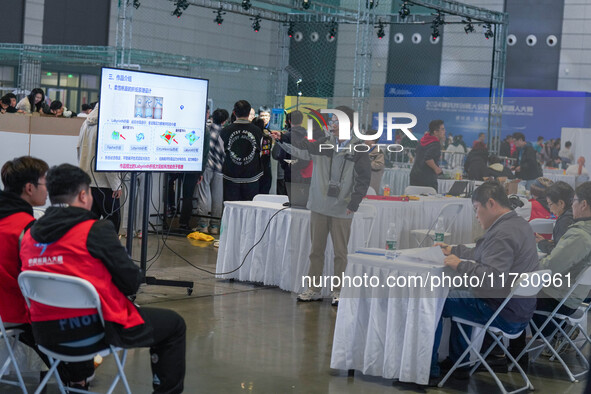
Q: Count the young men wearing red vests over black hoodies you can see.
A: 2